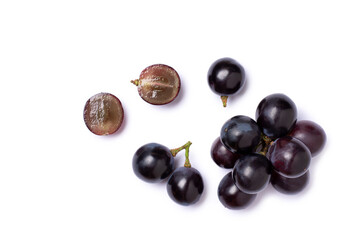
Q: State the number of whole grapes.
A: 11